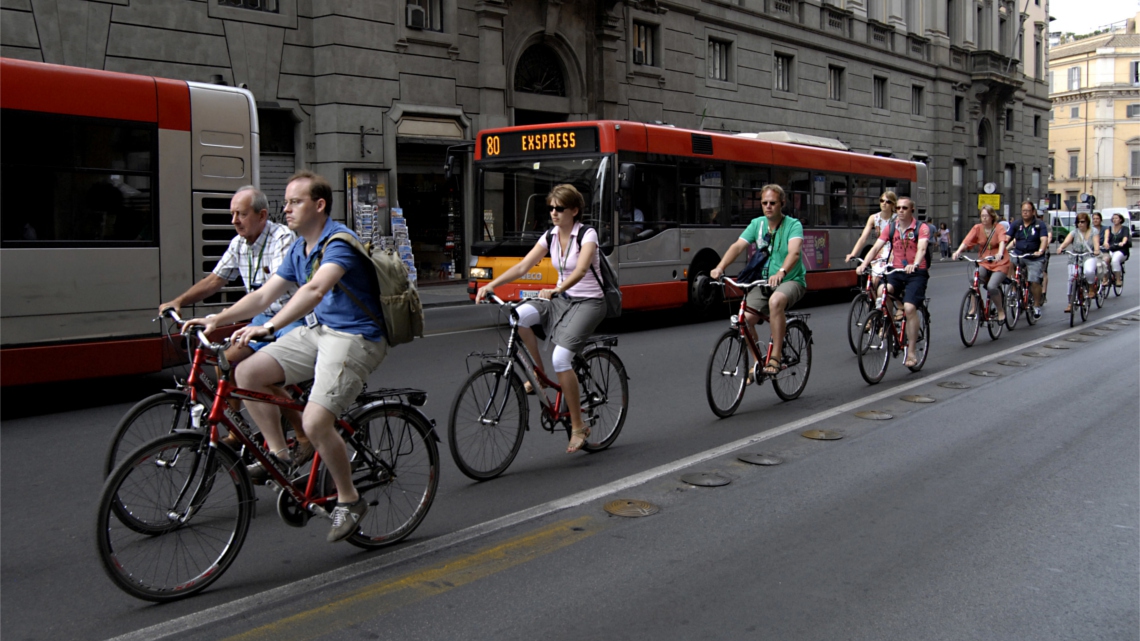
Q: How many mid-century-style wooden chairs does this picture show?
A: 0